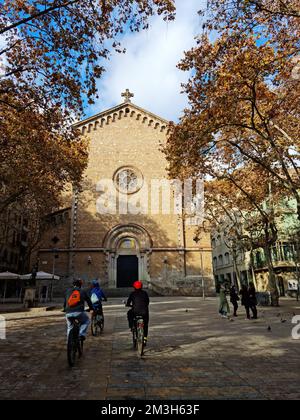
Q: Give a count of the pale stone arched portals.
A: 1